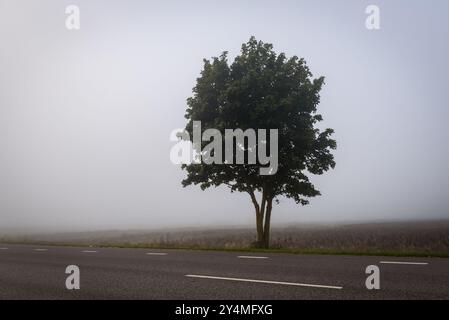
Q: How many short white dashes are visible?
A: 6